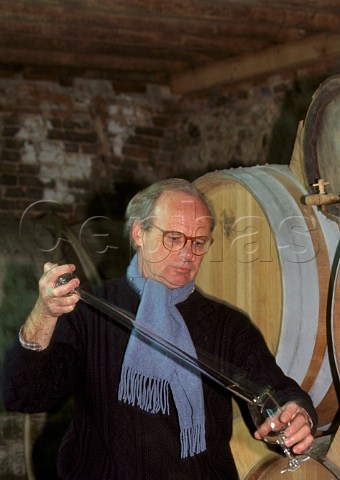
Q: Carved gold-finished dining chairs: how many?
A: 0